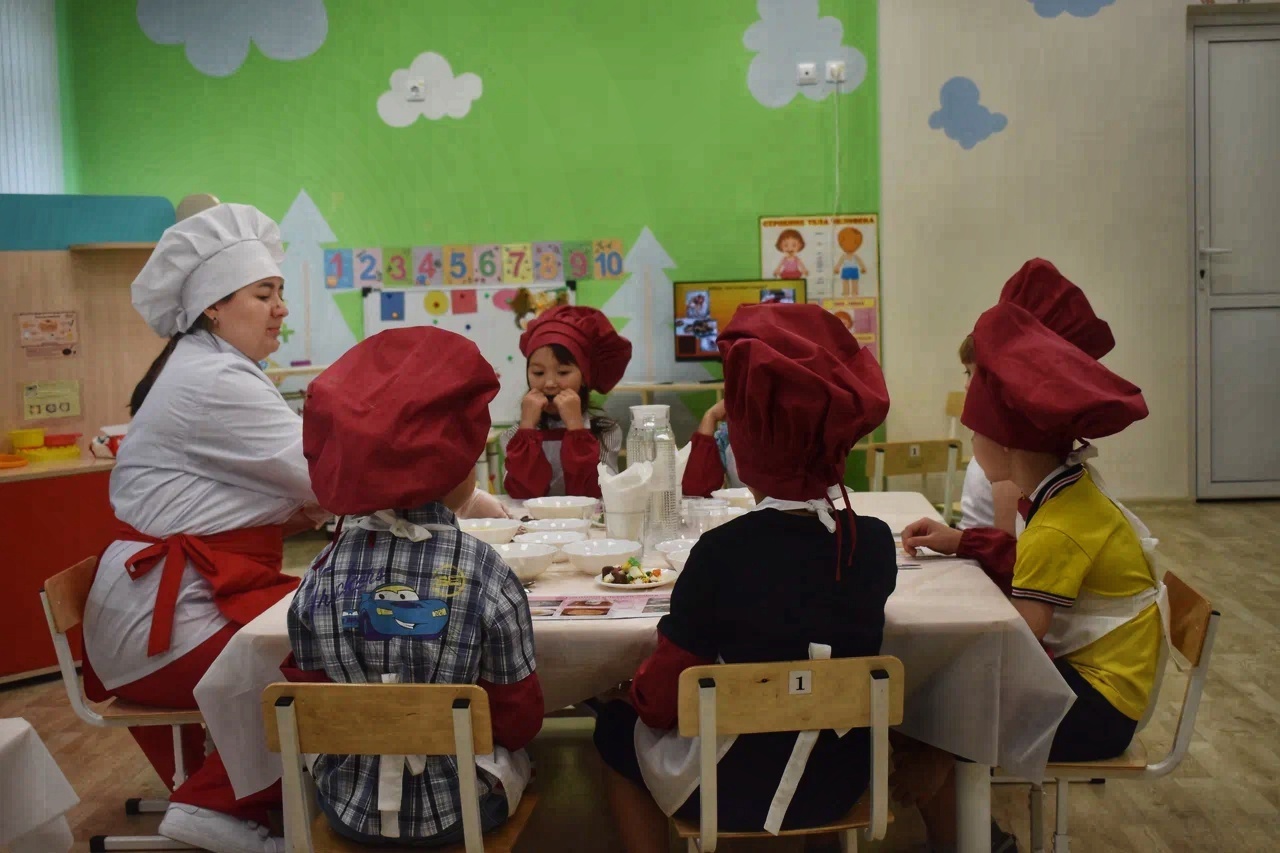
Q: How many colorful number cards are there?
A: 10